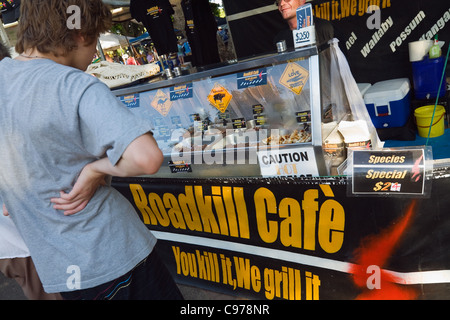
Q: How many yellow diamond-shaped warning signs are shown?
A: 3